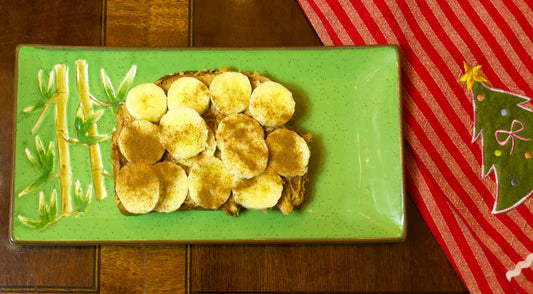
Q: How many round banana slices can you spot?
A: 13